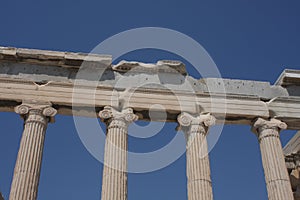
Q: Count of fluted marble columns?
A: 4